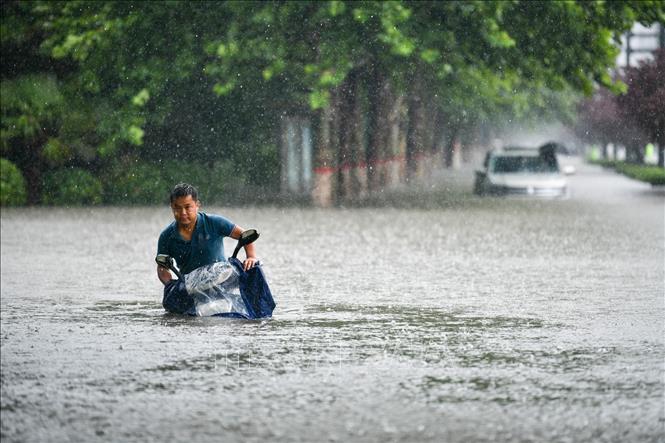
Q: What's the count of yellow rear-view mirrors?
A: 0